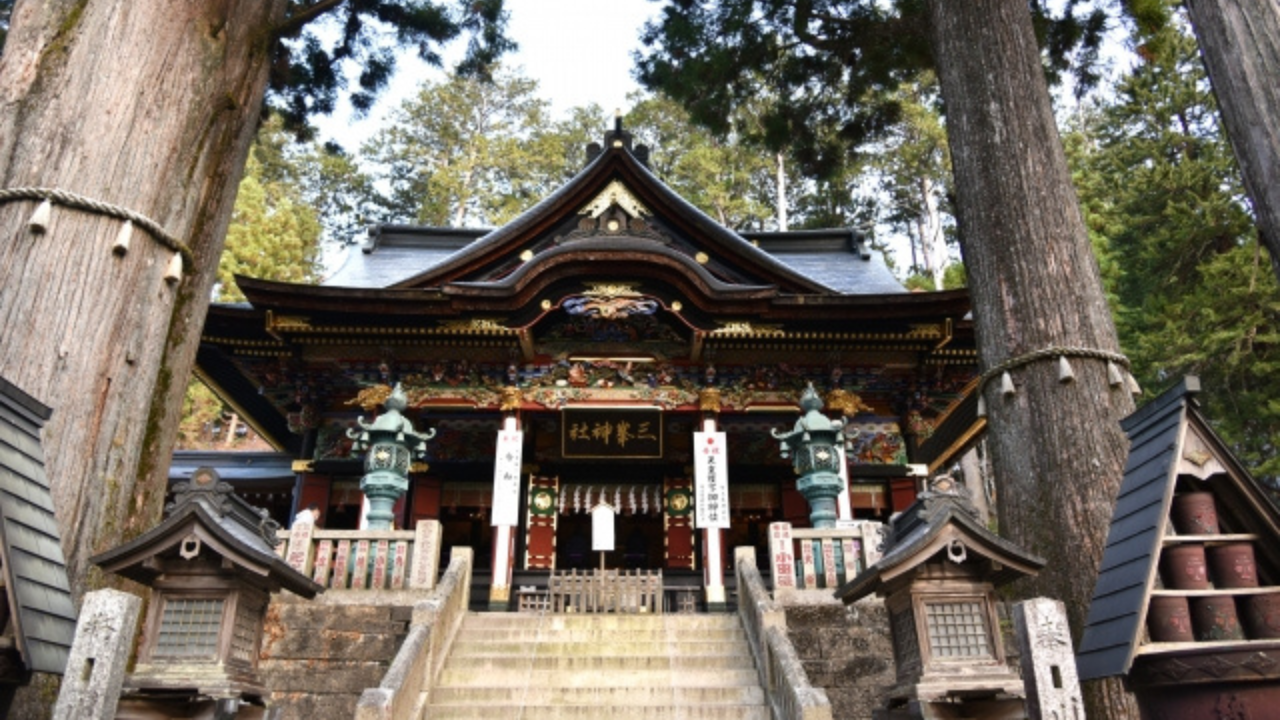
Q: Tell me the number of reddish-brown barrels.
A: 6